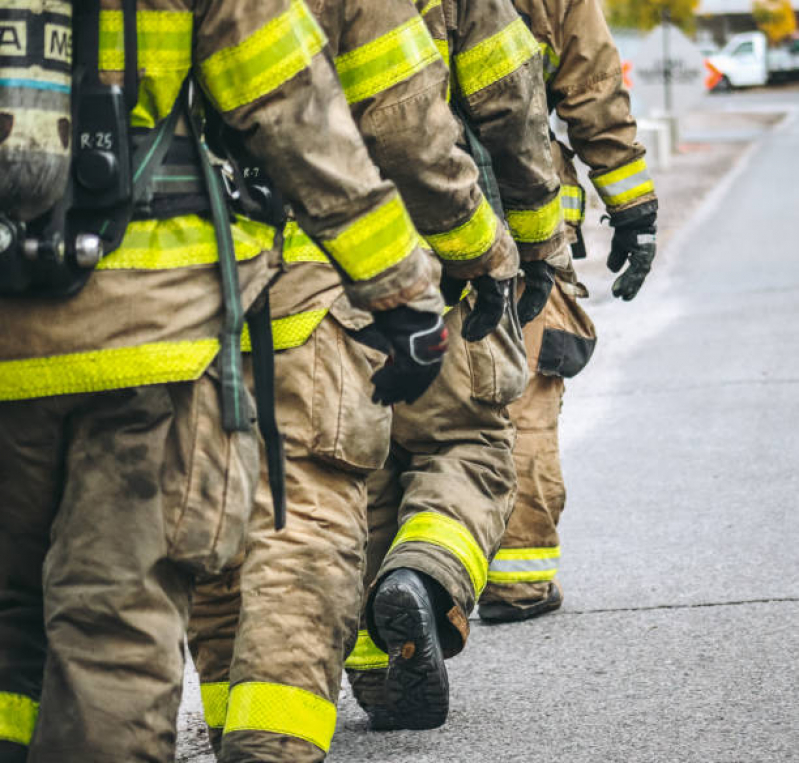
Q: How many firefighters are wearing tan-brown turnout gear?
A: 4